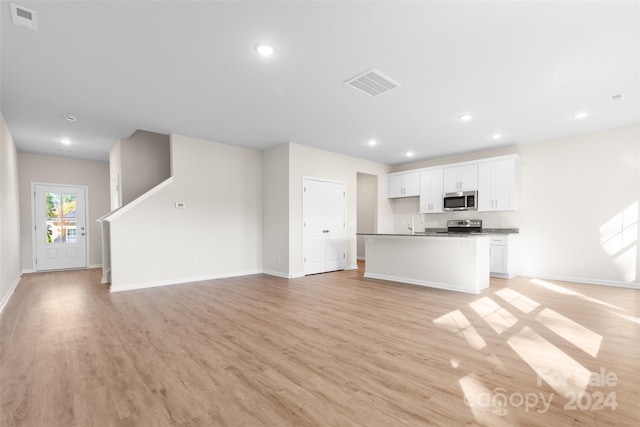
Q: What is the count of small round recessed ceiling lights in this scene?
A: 7